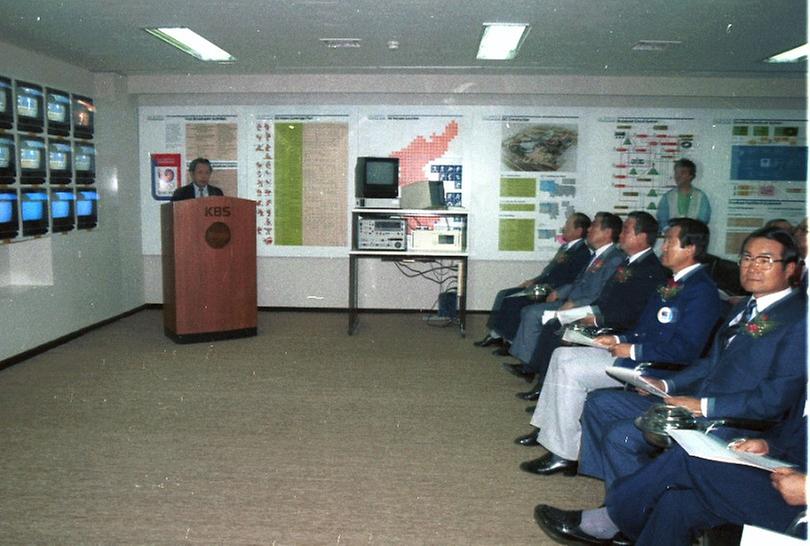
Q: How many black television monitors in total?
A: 13